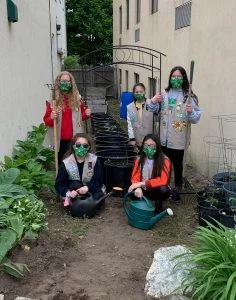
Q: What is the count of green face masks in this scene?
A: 5